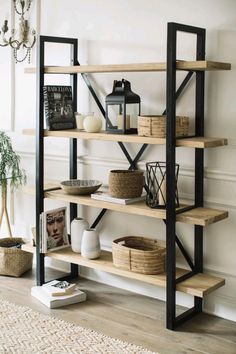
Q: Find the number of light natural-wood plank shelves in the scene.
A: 4